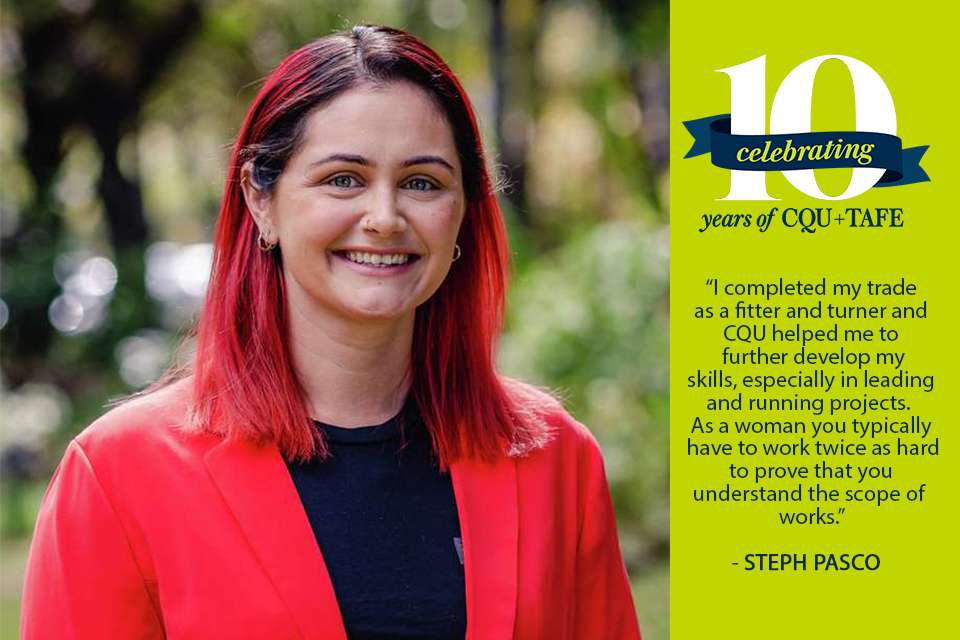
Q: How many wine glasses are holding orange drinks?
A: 0